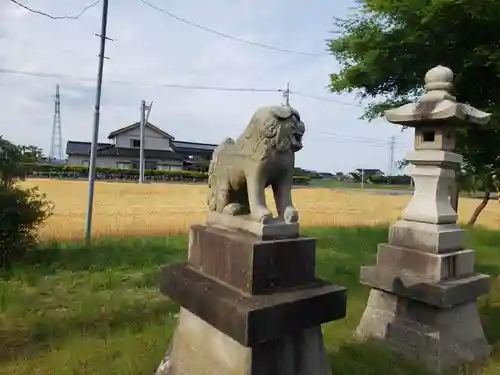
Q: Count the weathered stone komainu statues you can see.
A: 1